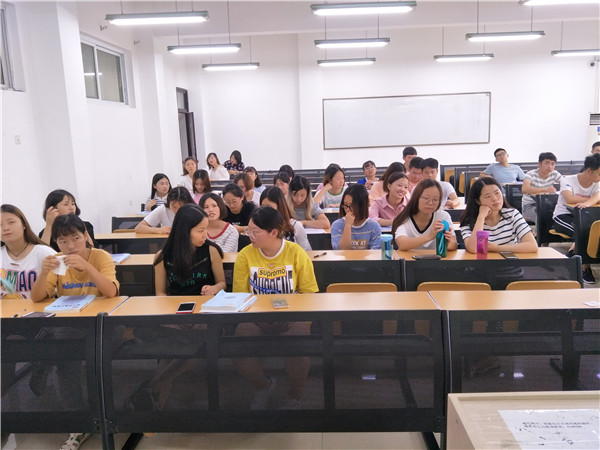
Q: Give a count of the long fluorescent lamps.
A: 10